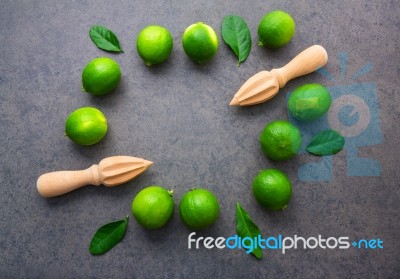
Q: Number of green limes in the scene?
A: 10